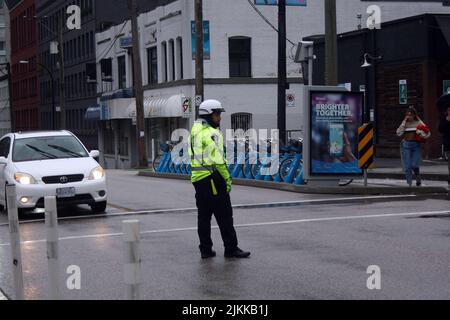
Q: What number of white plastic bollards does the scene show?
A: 3